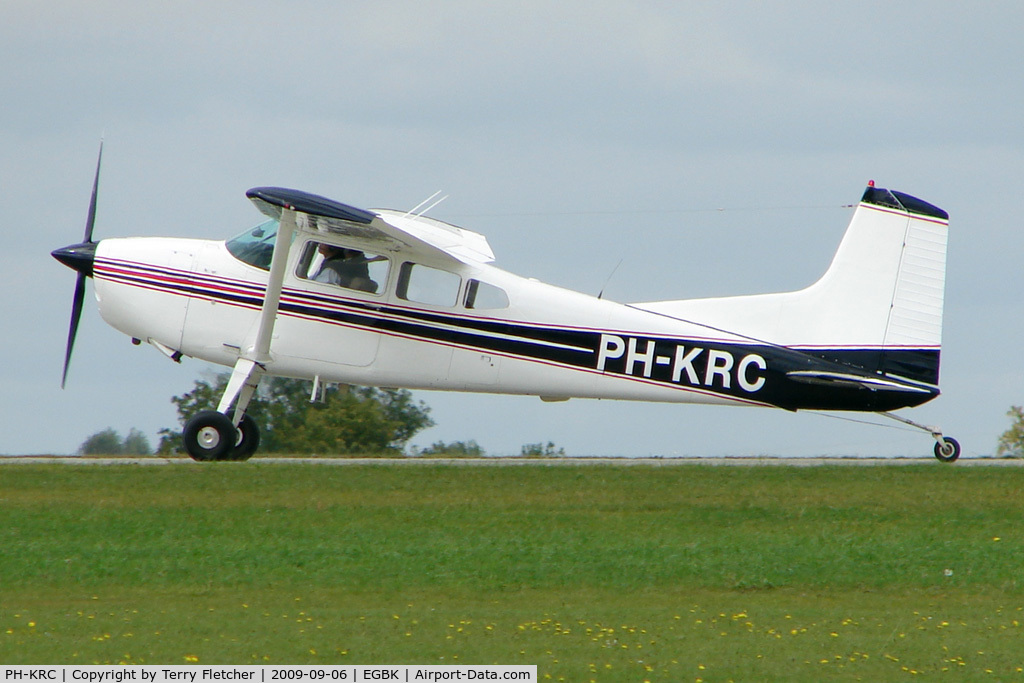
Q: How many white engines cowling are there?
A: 1